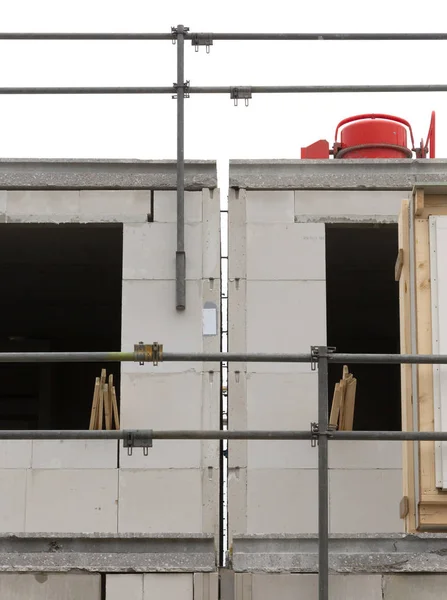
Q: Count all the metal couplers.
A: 8